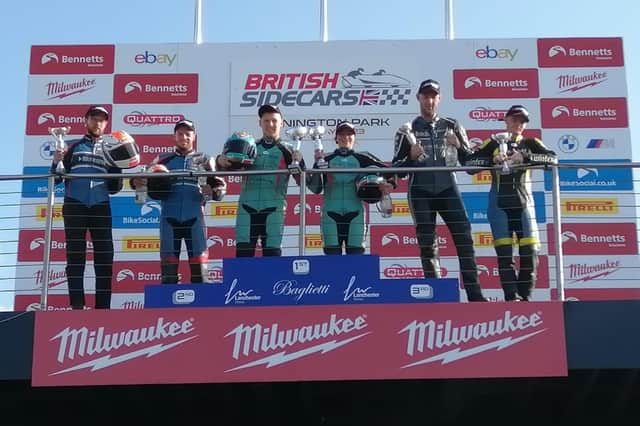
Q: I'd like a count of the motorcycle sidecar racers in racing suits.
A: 6